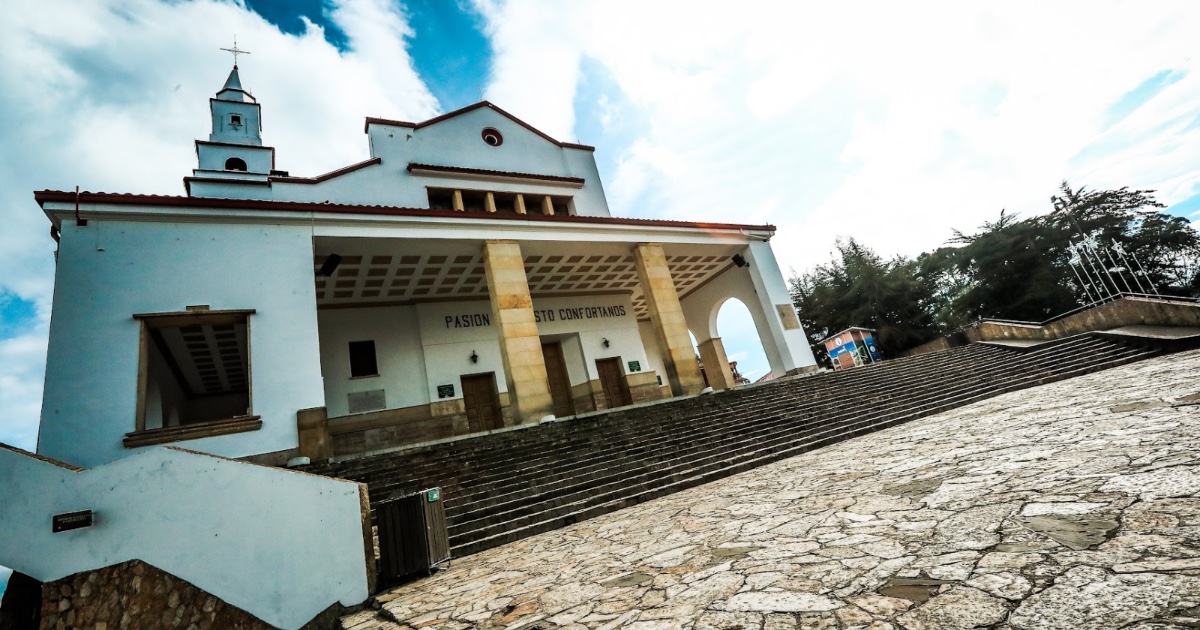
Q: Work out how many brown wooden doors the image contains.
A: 3